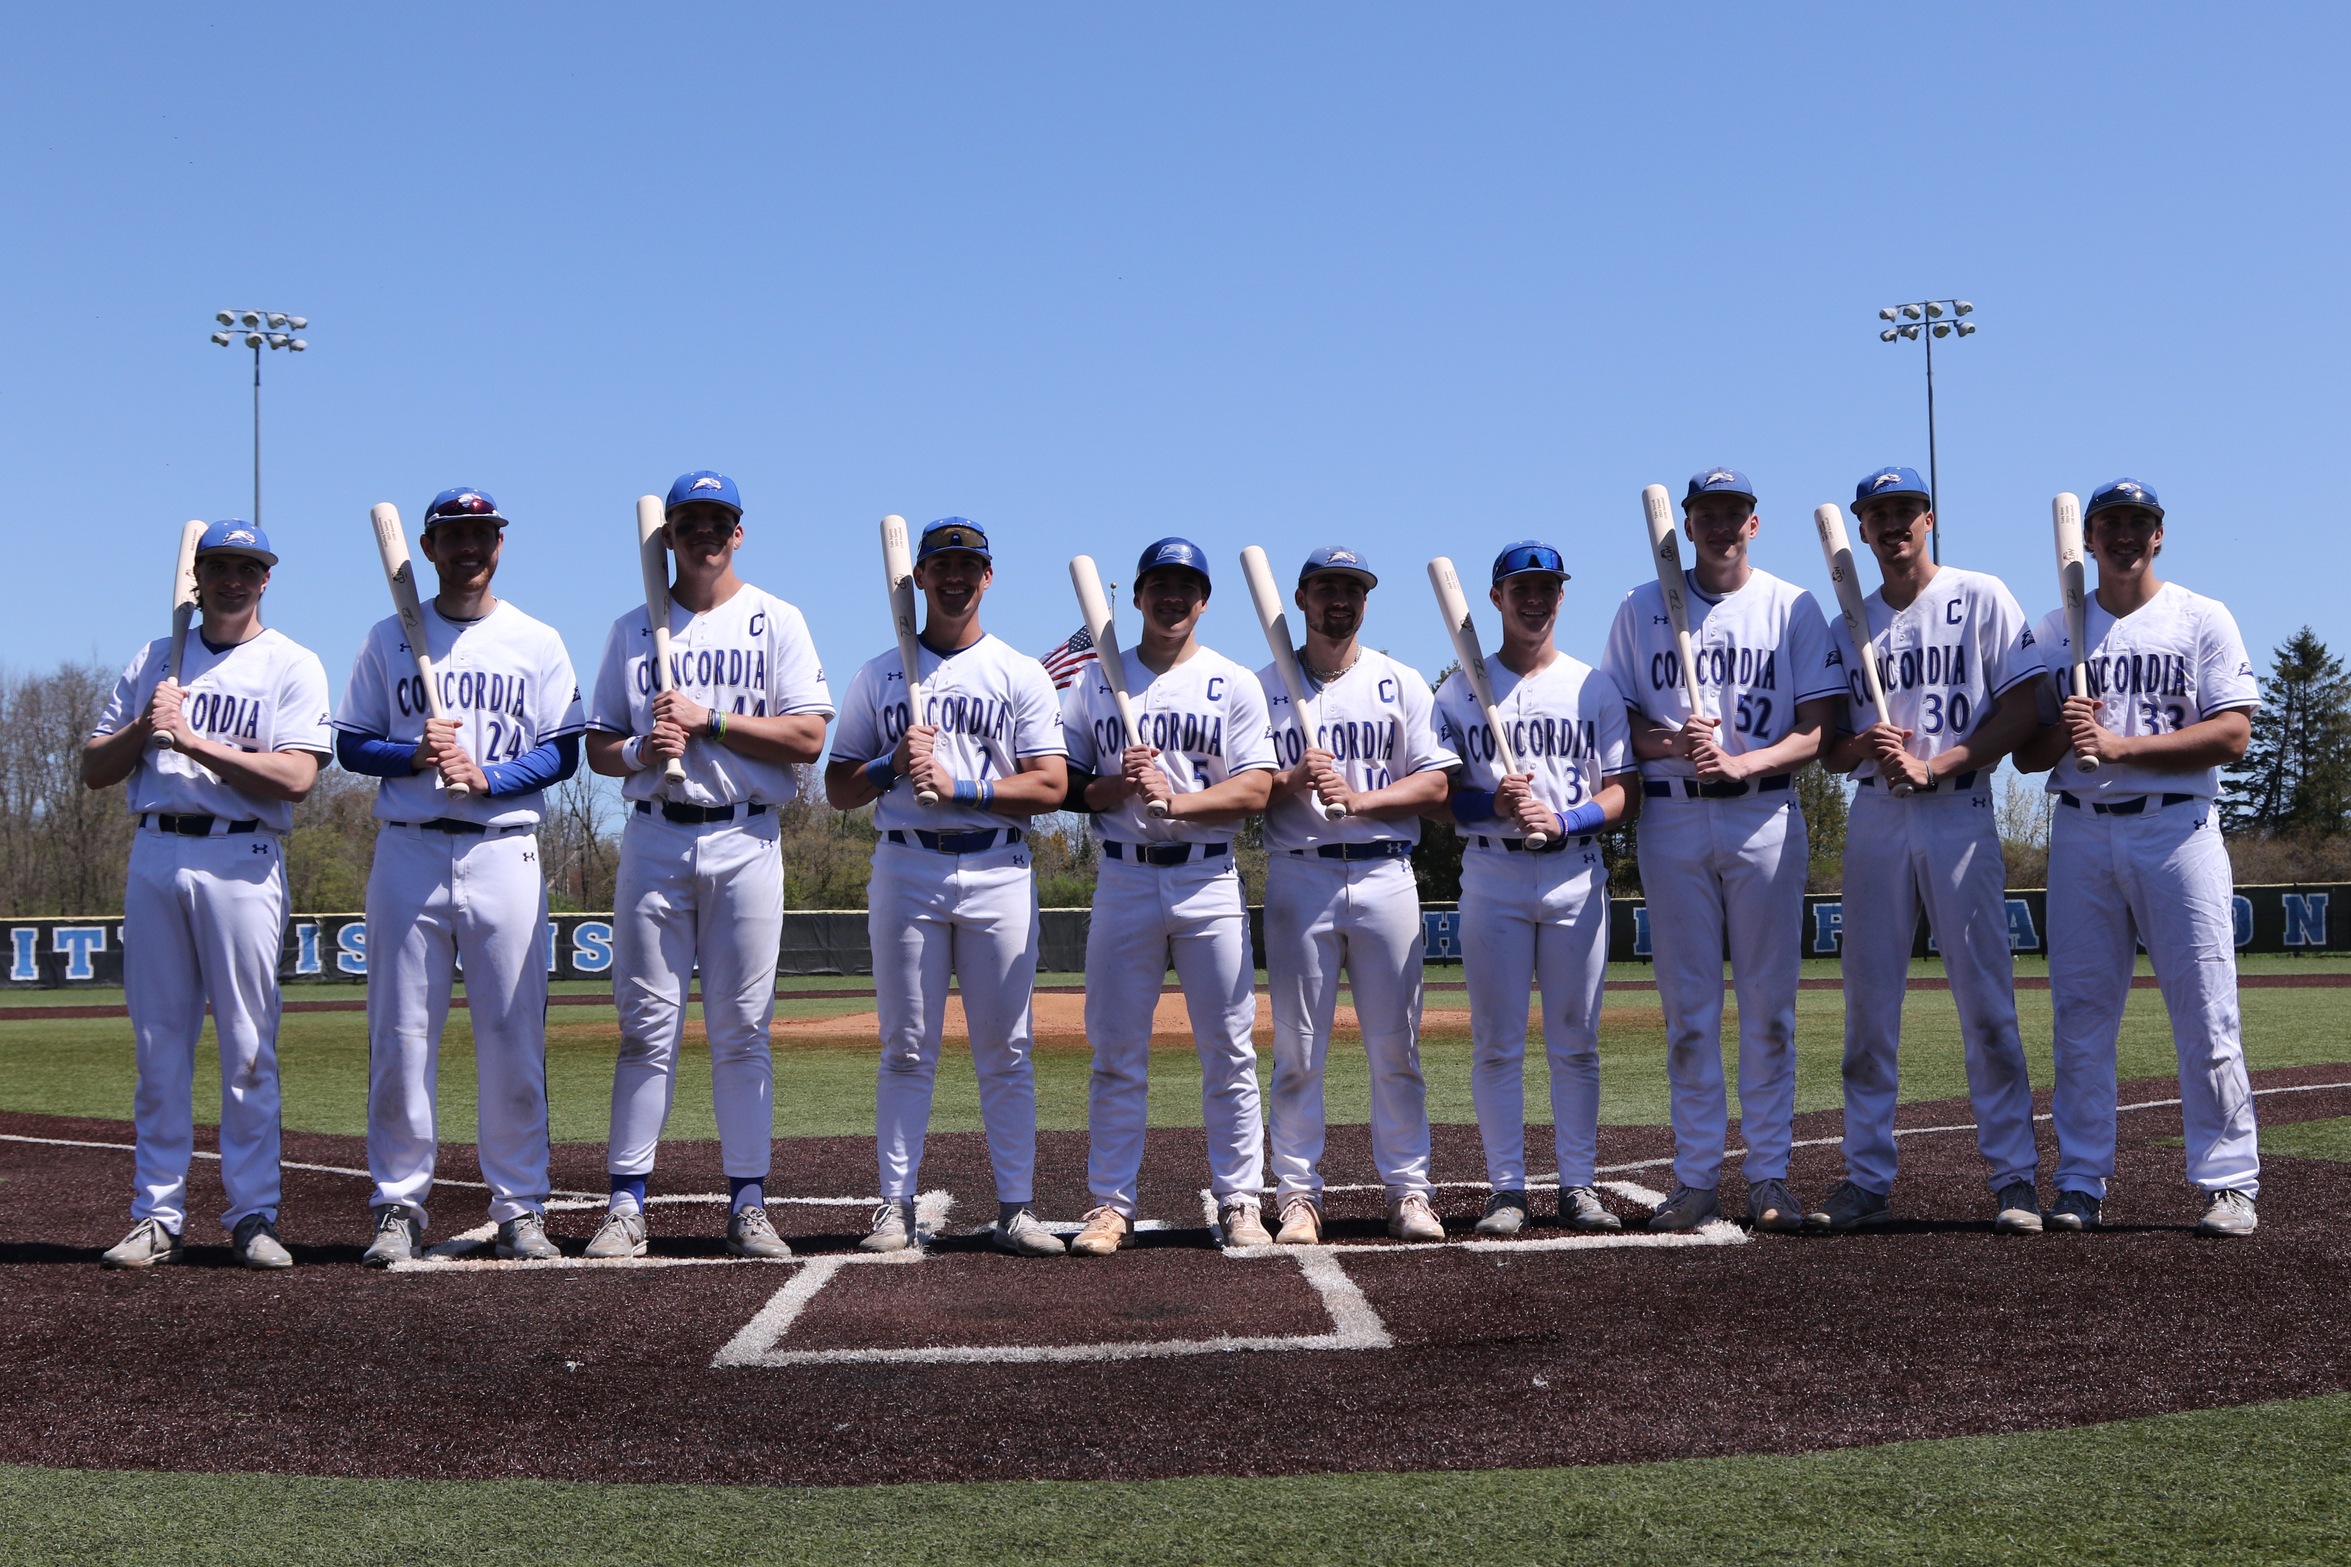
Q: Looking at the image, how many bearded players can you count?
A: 2